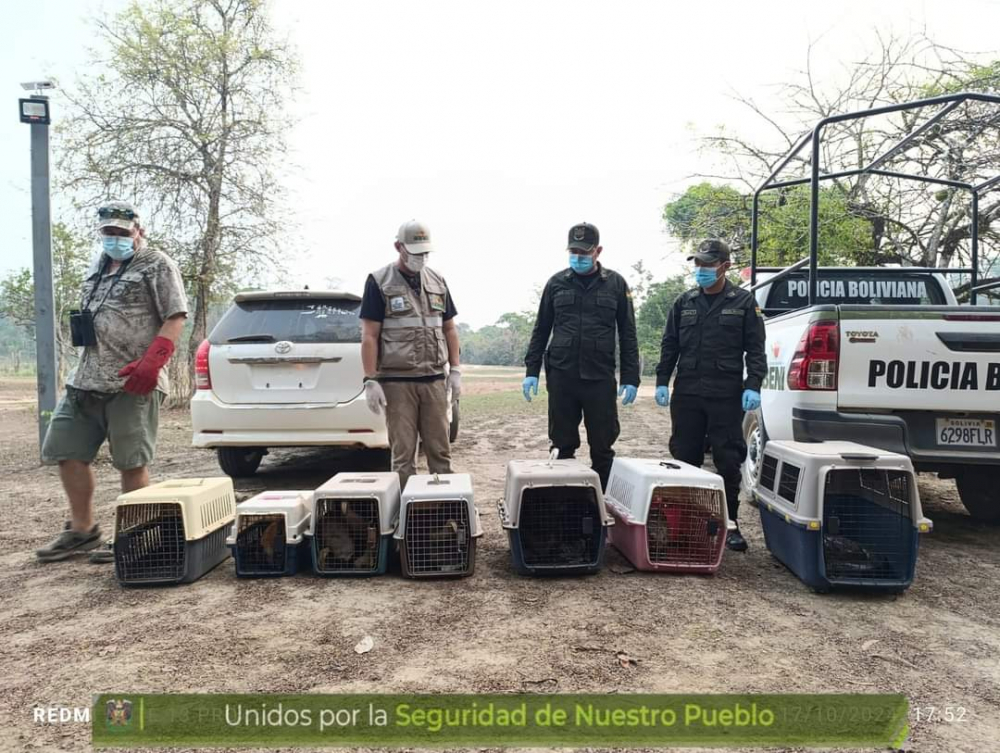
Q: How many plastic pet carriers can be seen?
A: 7